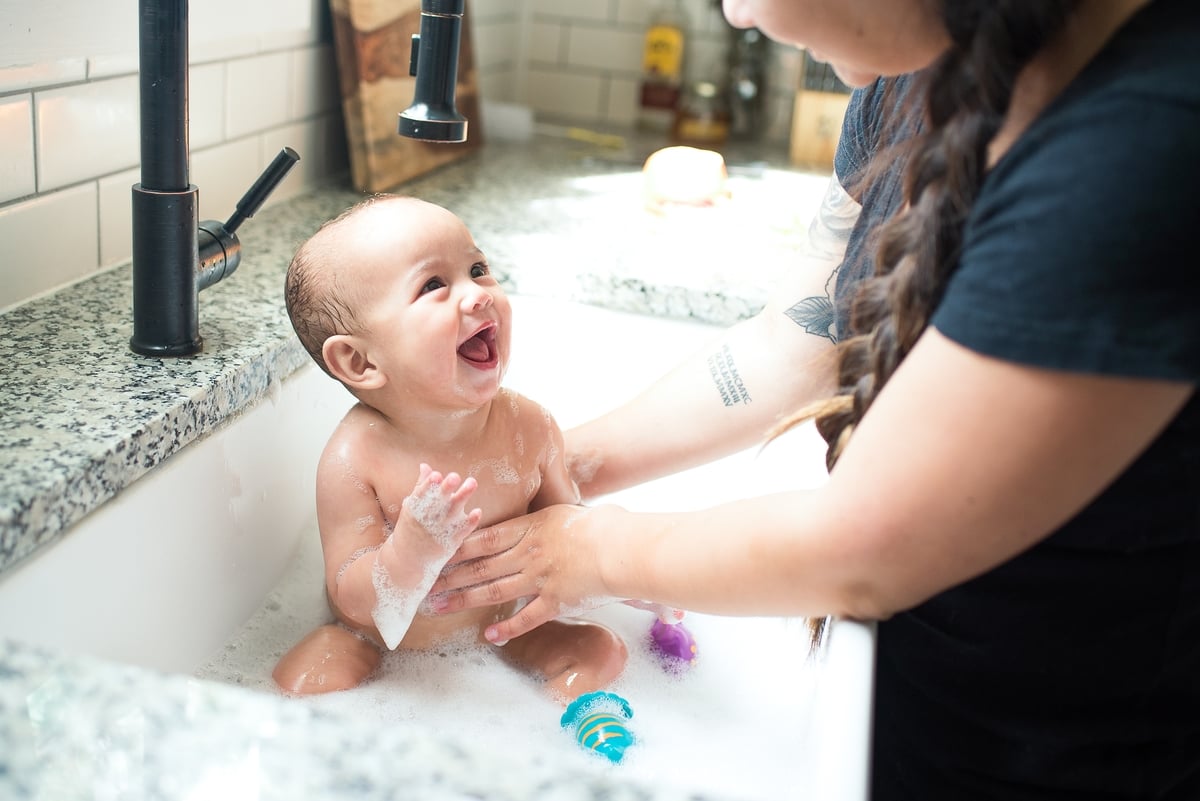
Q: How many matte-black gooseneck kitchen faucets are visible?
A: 1